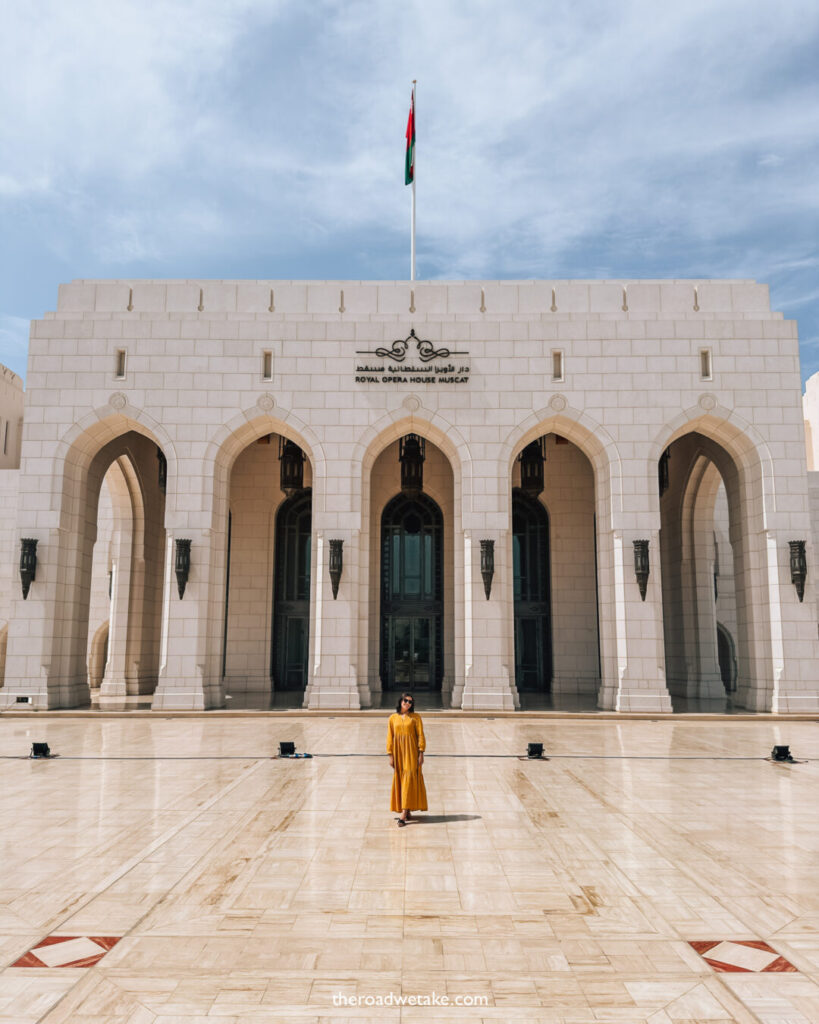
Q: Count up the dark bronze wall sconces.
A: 6